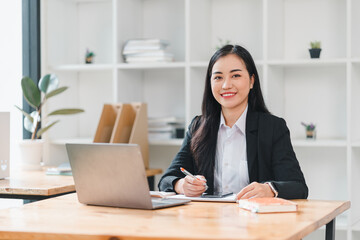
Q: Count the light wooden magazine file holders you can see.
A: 2